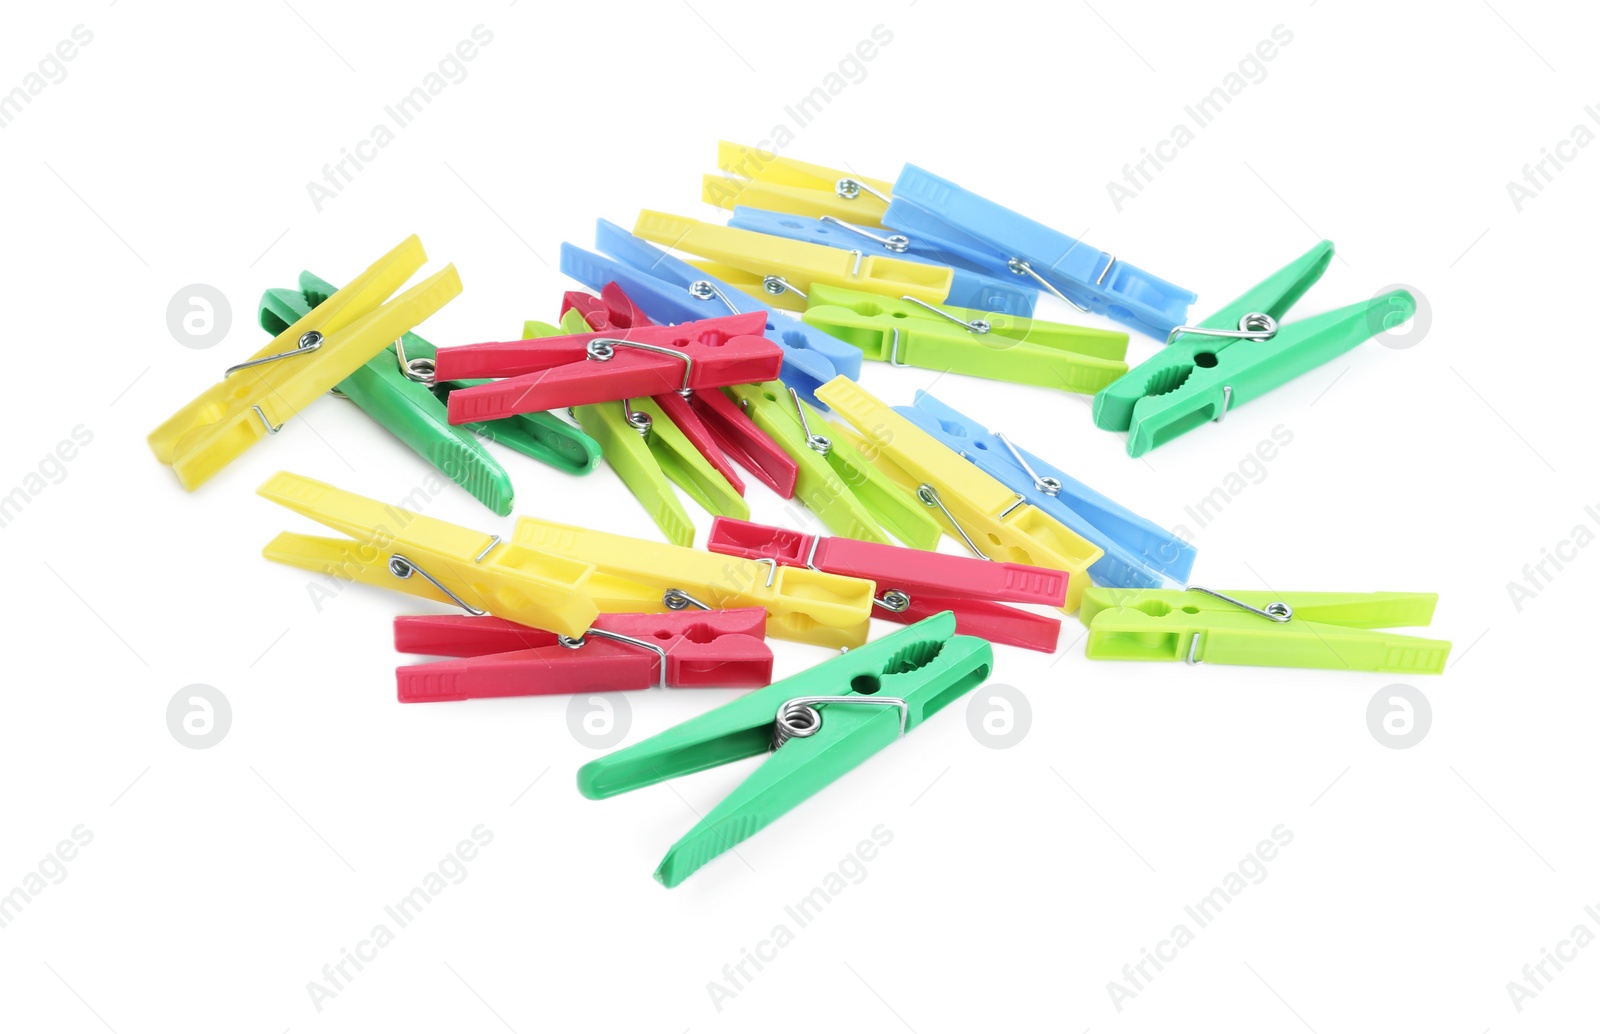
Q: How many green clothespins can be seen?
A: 7